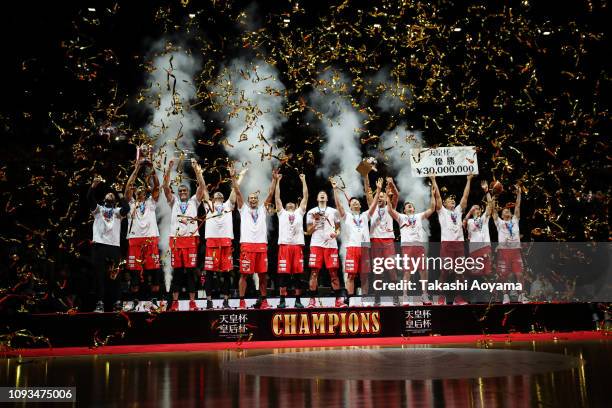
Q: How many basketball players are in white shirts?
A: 13